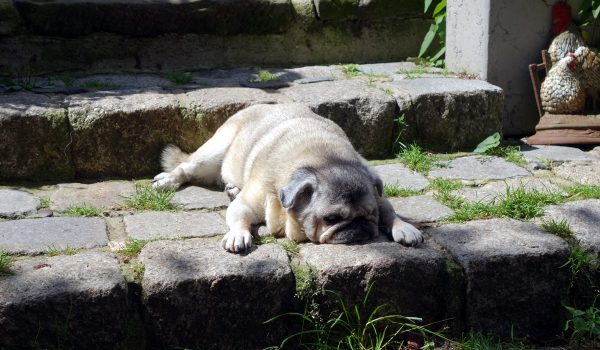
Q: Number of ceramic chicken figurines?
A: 2